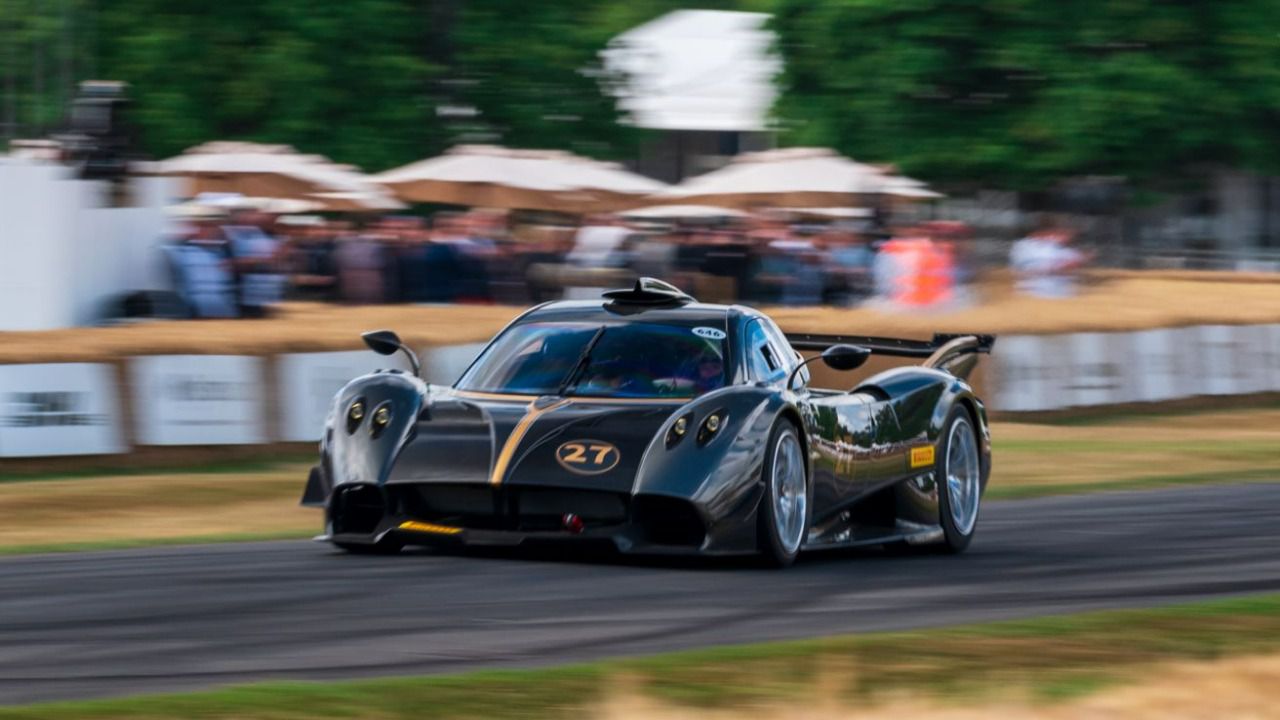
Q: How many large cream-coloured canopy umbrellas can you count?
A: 3